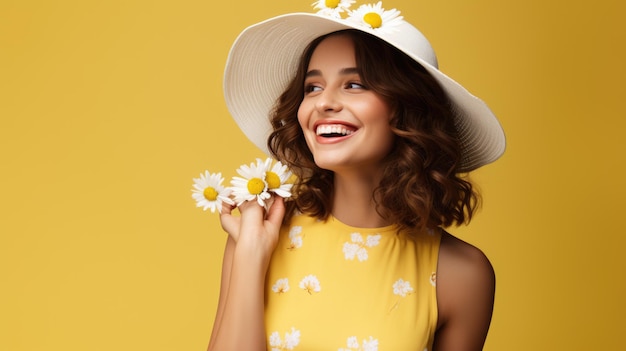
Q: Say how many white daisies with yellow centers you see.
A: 5